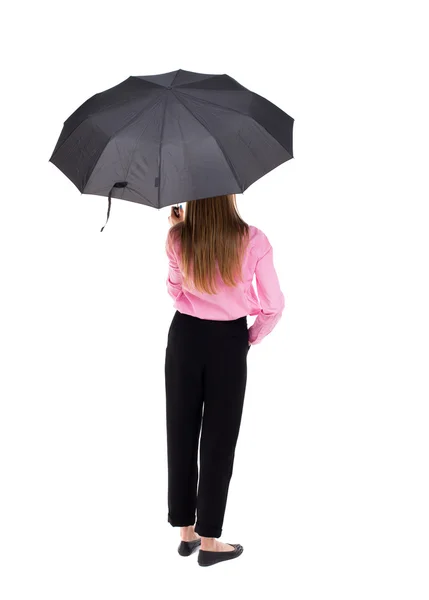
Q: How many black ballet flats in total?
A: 2